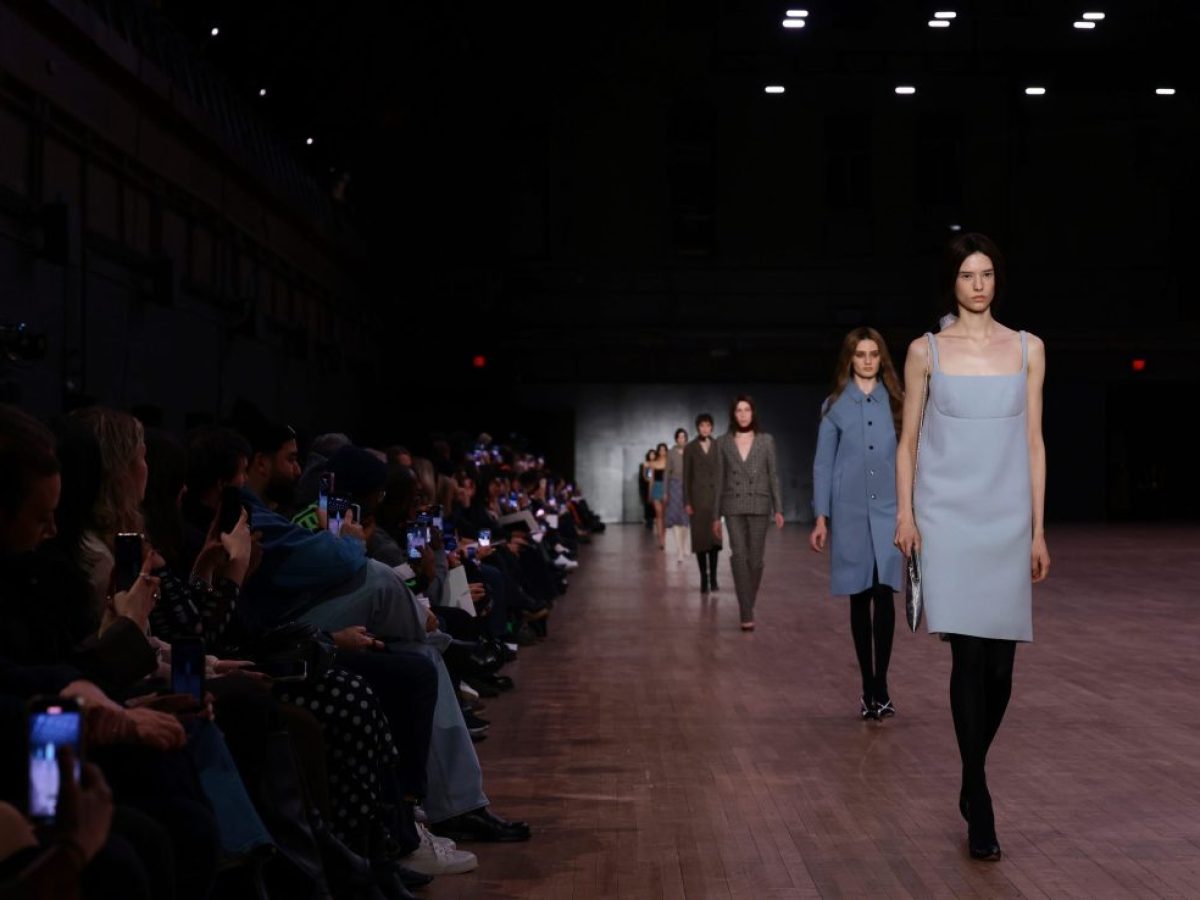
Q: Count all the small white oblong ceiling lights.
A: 10